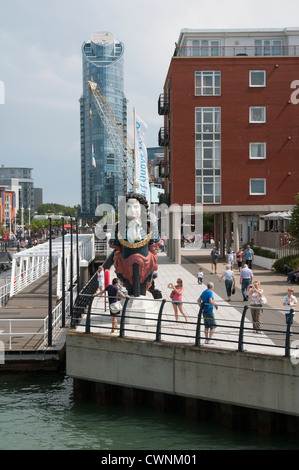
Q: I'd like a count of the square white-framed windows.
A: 4